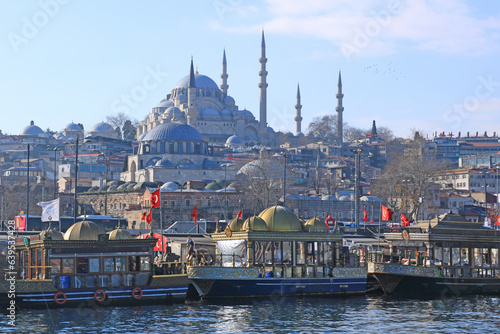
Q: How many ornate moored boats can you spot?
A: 3